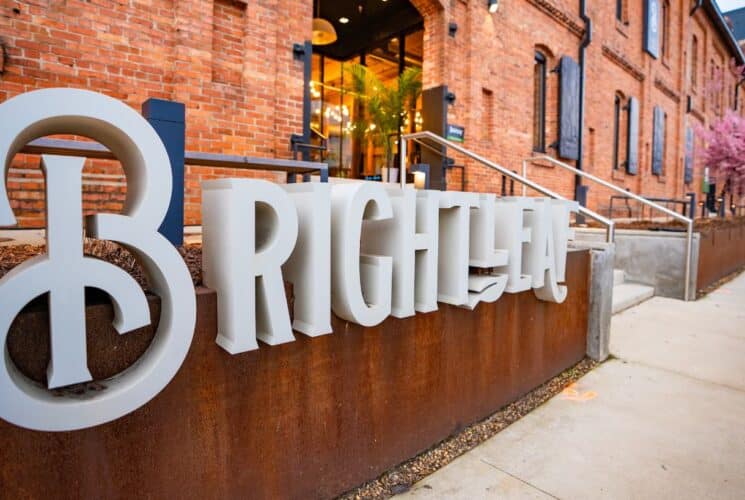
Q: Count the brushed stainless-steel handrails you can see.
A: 2